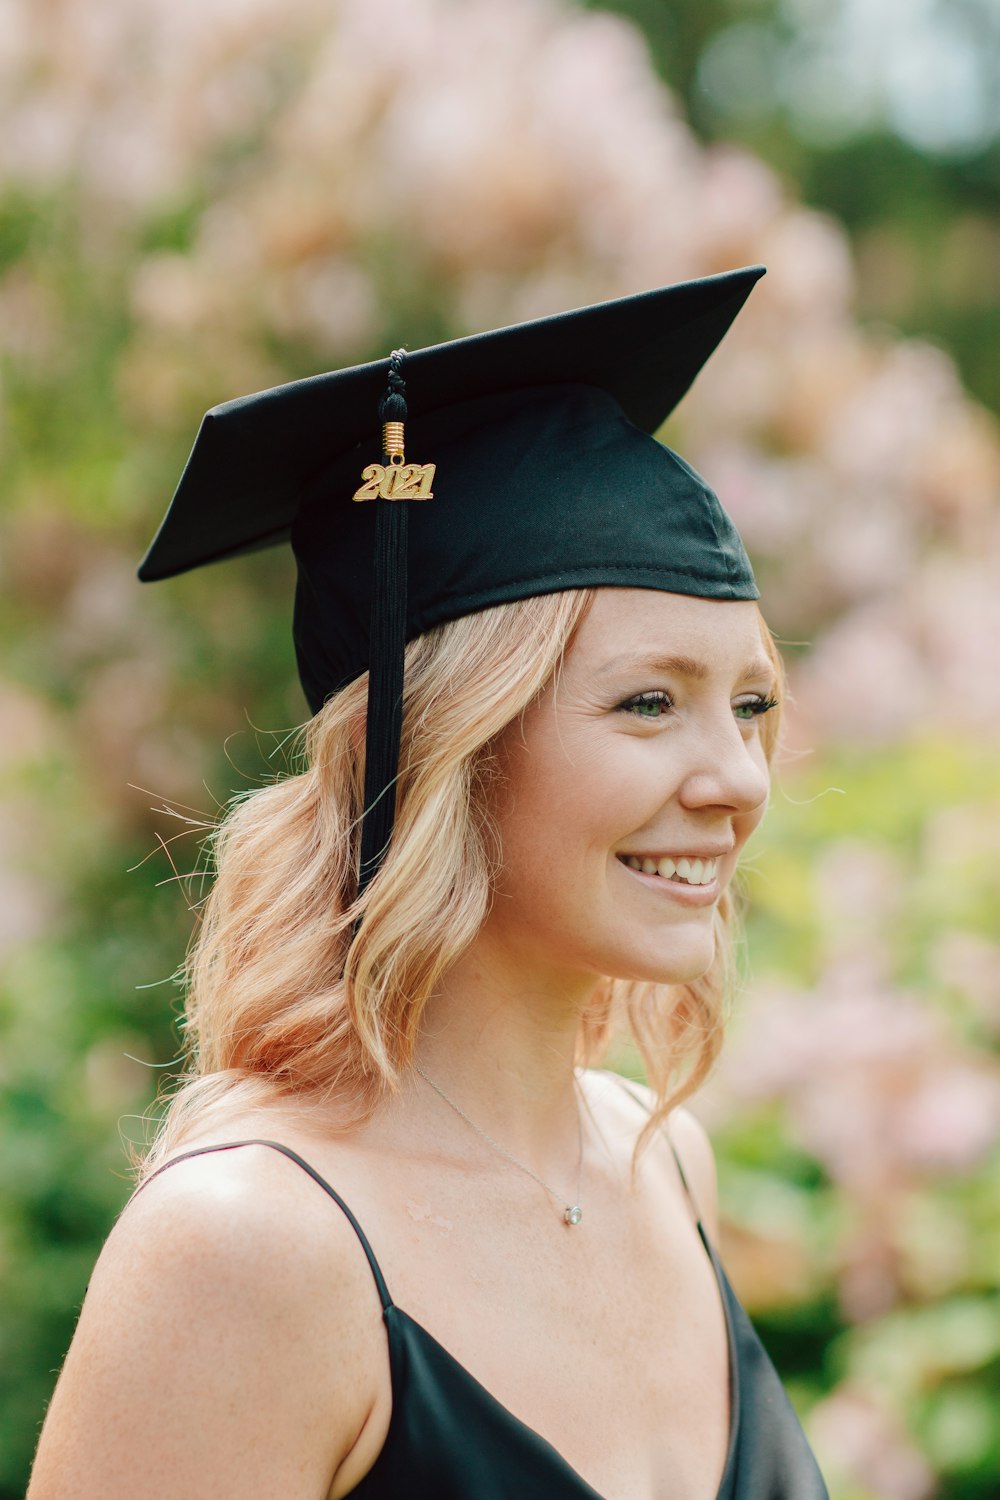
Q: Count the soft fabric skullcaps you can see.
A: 1